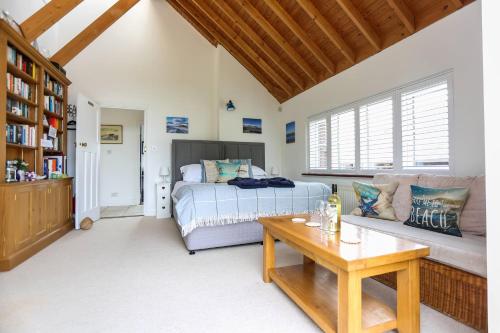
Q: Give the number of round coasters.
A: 3